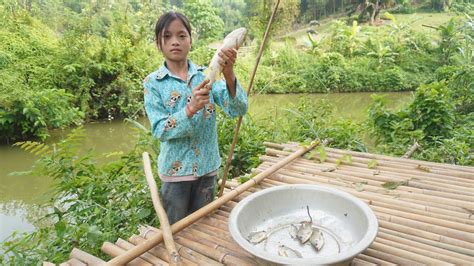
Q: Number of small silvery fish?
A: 5